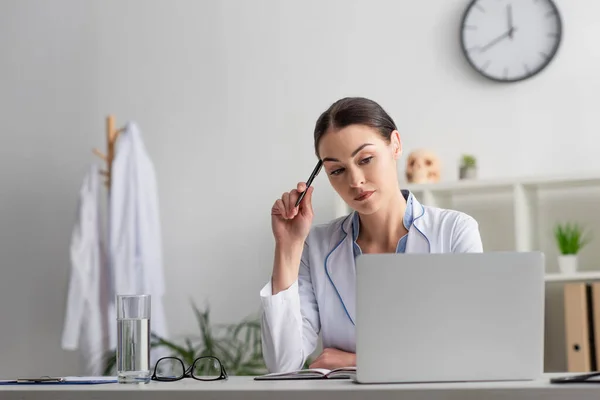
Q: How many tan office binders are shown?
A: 2